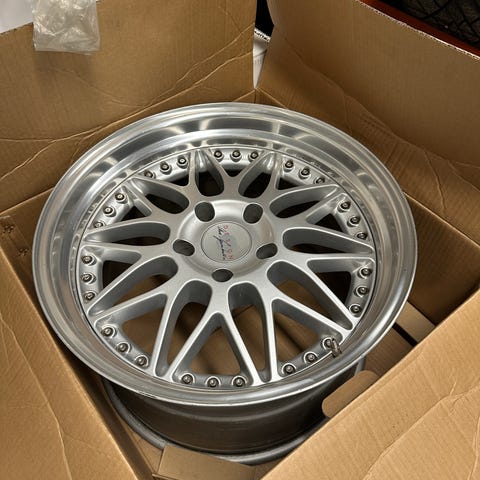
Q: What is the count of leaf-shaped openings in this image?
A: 10